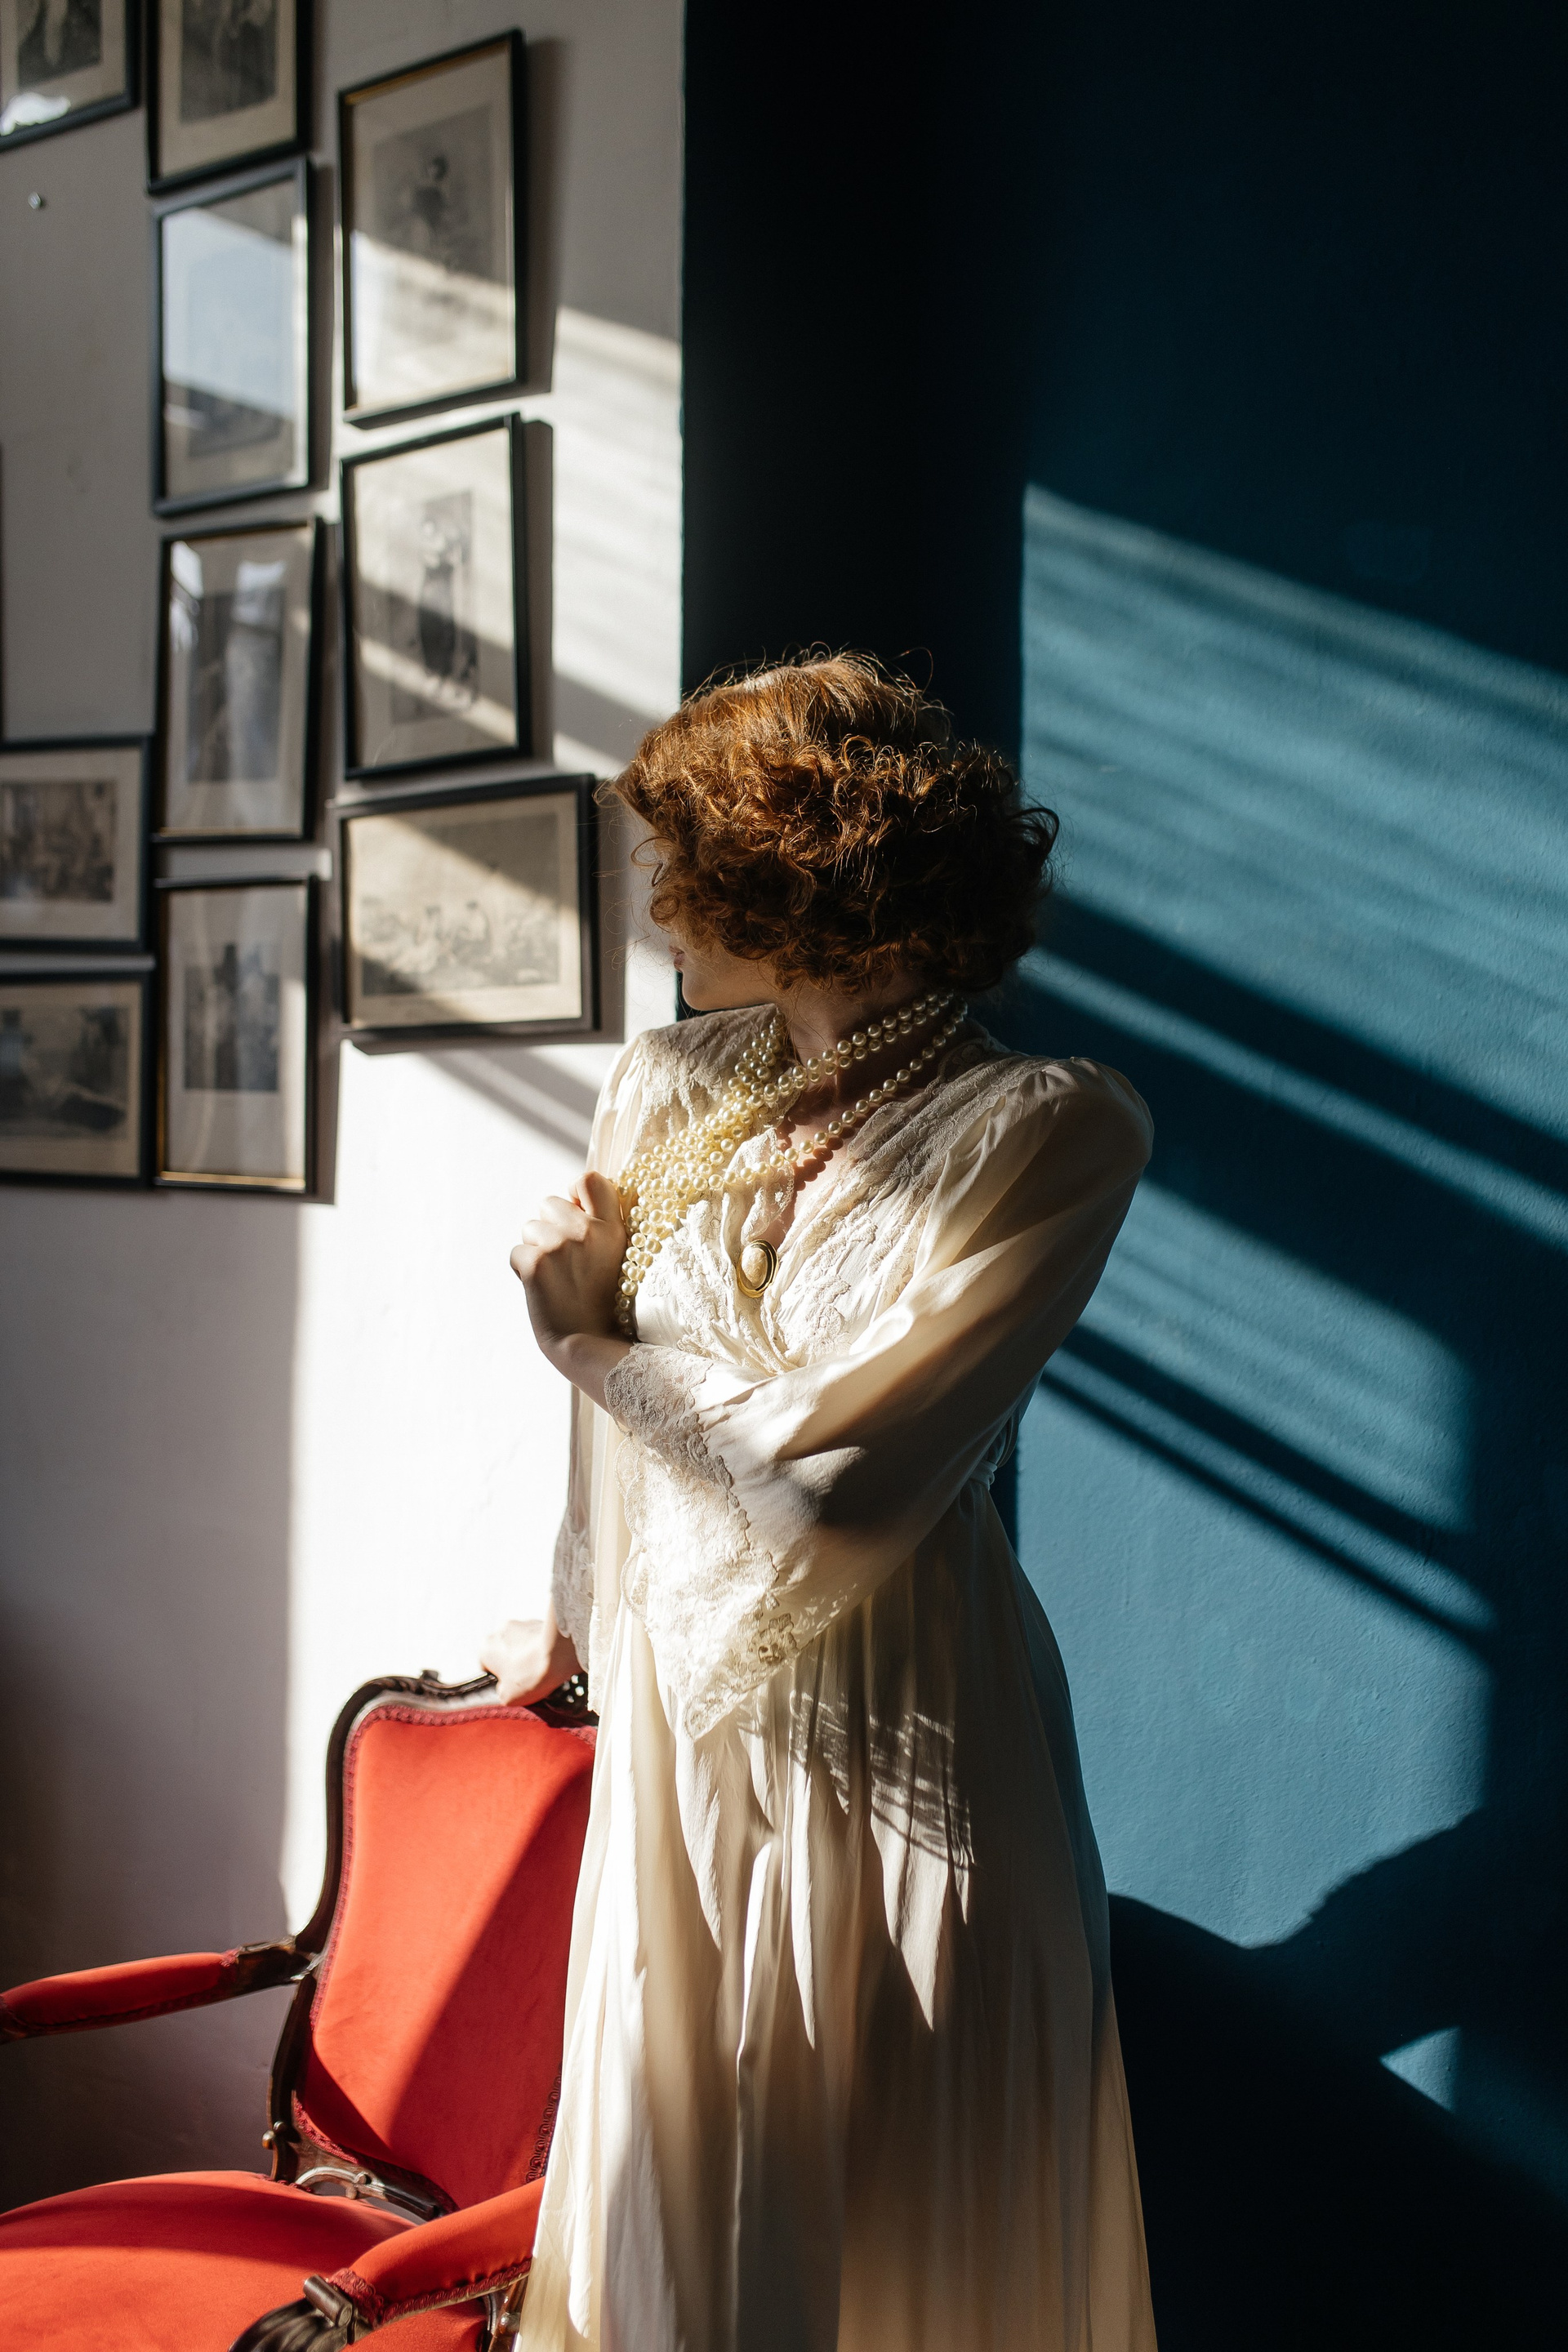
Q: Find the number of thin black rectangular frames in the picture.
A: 10